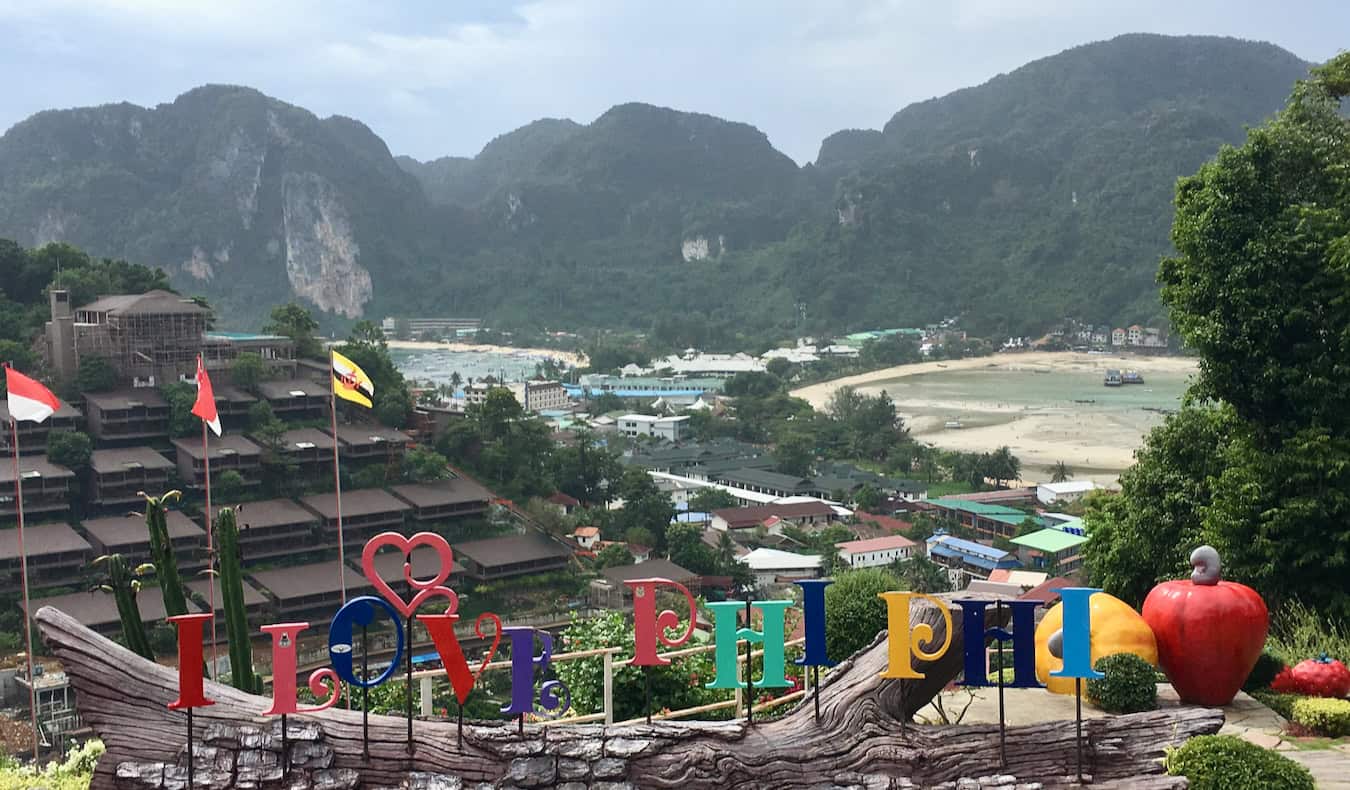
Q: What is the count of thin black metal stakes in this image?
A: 12